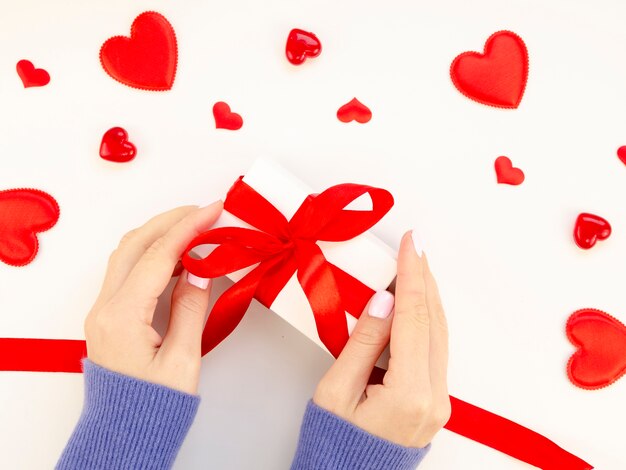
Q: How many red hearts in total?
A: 12